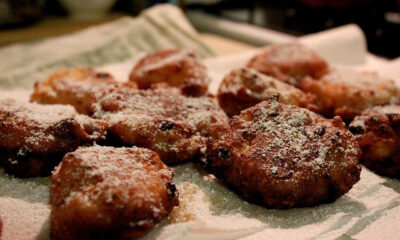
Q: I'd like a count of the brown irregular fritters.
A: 10